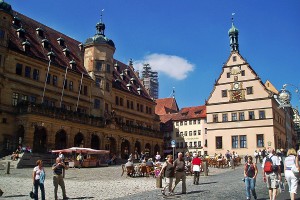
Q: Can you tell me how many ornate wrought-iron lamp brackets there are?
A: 1